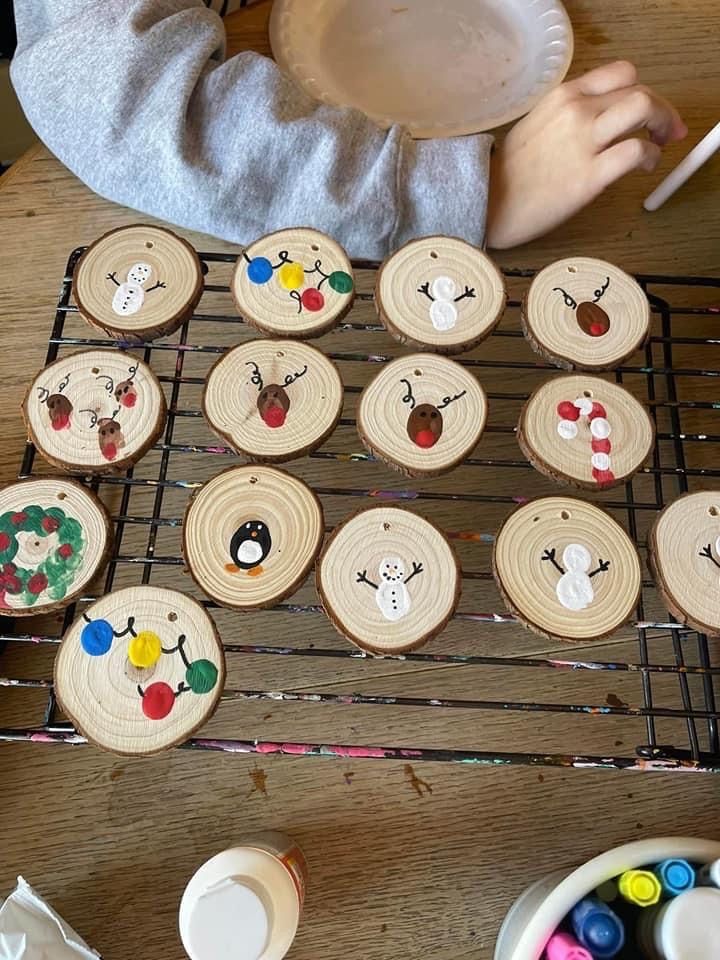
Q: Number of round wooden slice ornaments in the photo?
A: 14